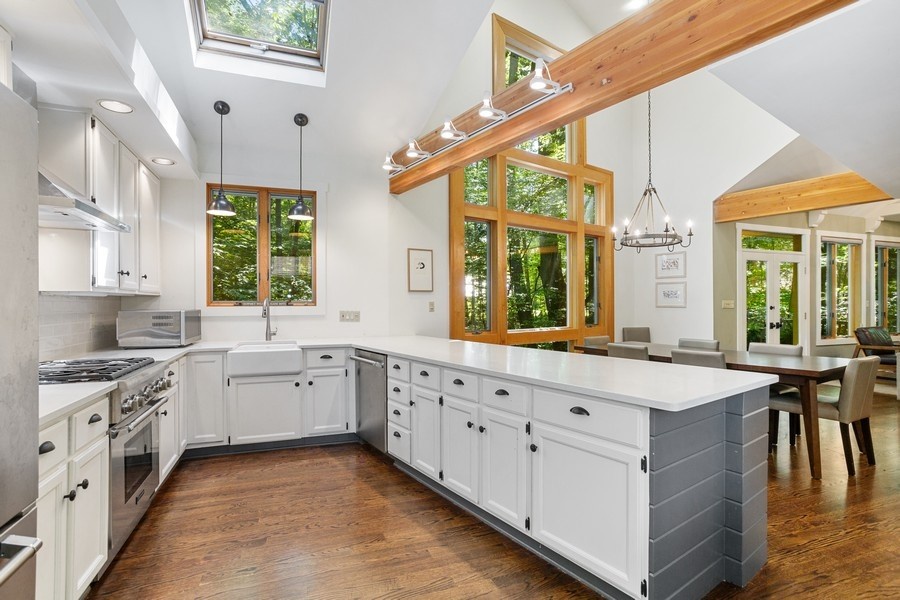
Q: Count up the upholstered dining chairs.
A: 7